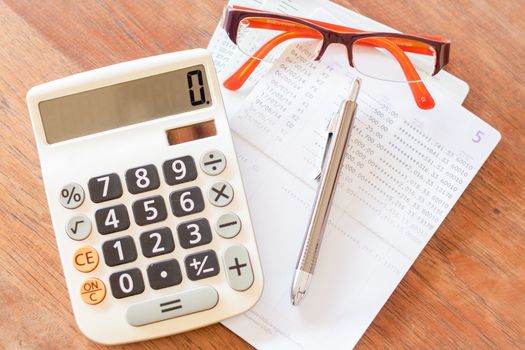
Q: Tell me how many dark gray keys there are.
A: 12